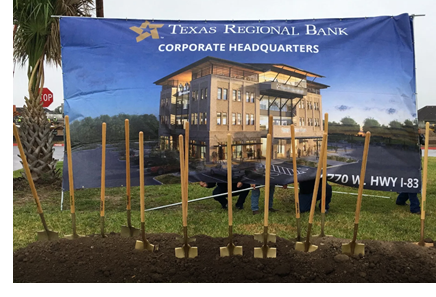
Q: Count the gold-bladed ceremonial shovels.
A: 15